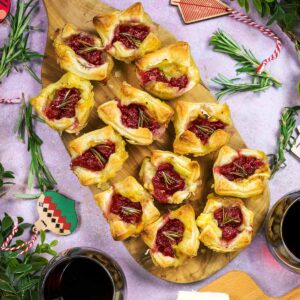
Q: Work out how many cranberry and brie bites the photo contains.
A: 12